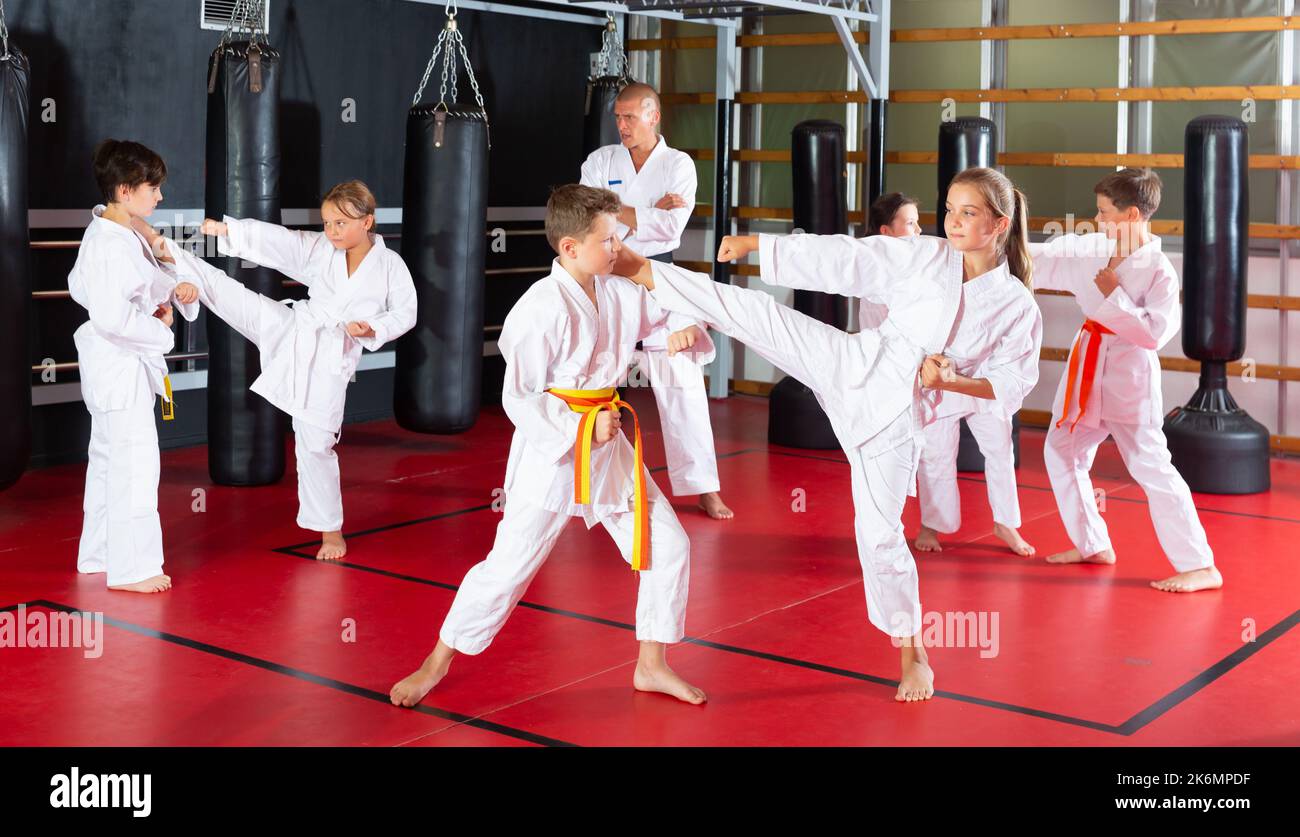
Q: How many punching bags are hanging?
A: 4